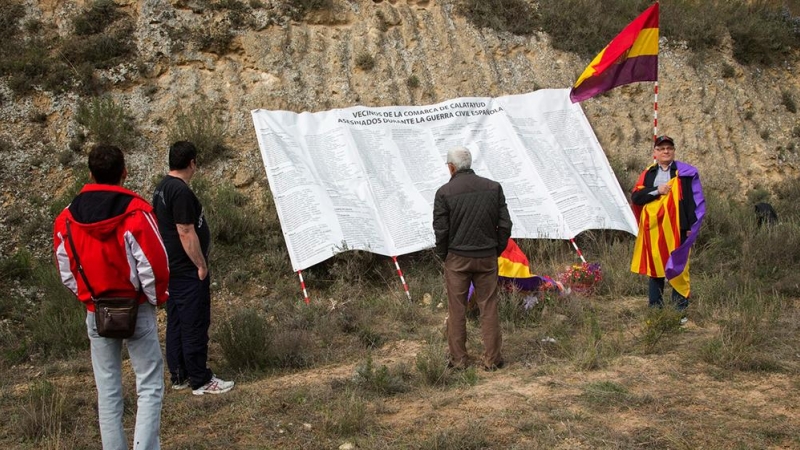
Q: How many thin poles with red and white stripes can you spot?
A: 4